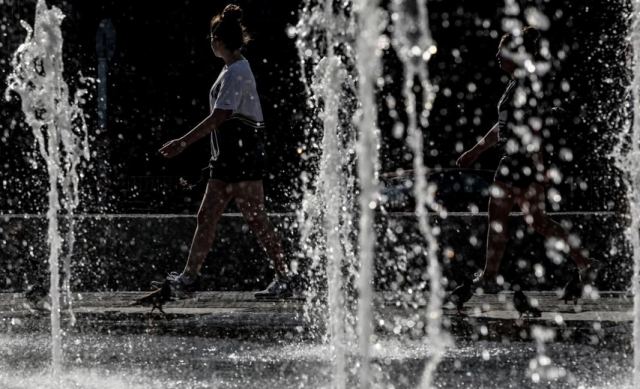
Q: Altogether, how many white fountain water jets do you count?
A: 5